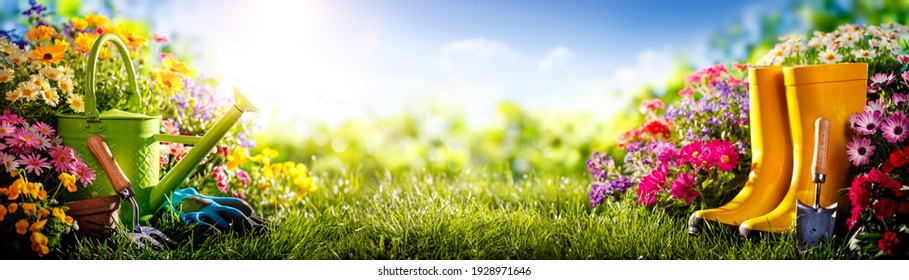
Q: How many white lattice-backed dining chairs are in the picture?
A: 0